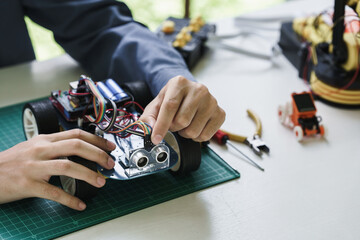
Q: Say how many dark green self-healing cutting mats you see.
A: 1